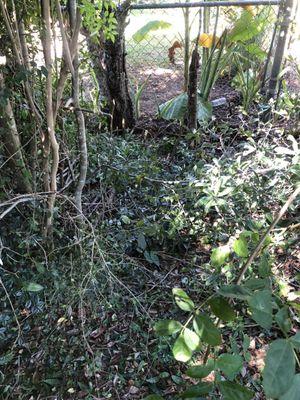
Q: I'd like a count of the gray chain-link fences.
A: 1